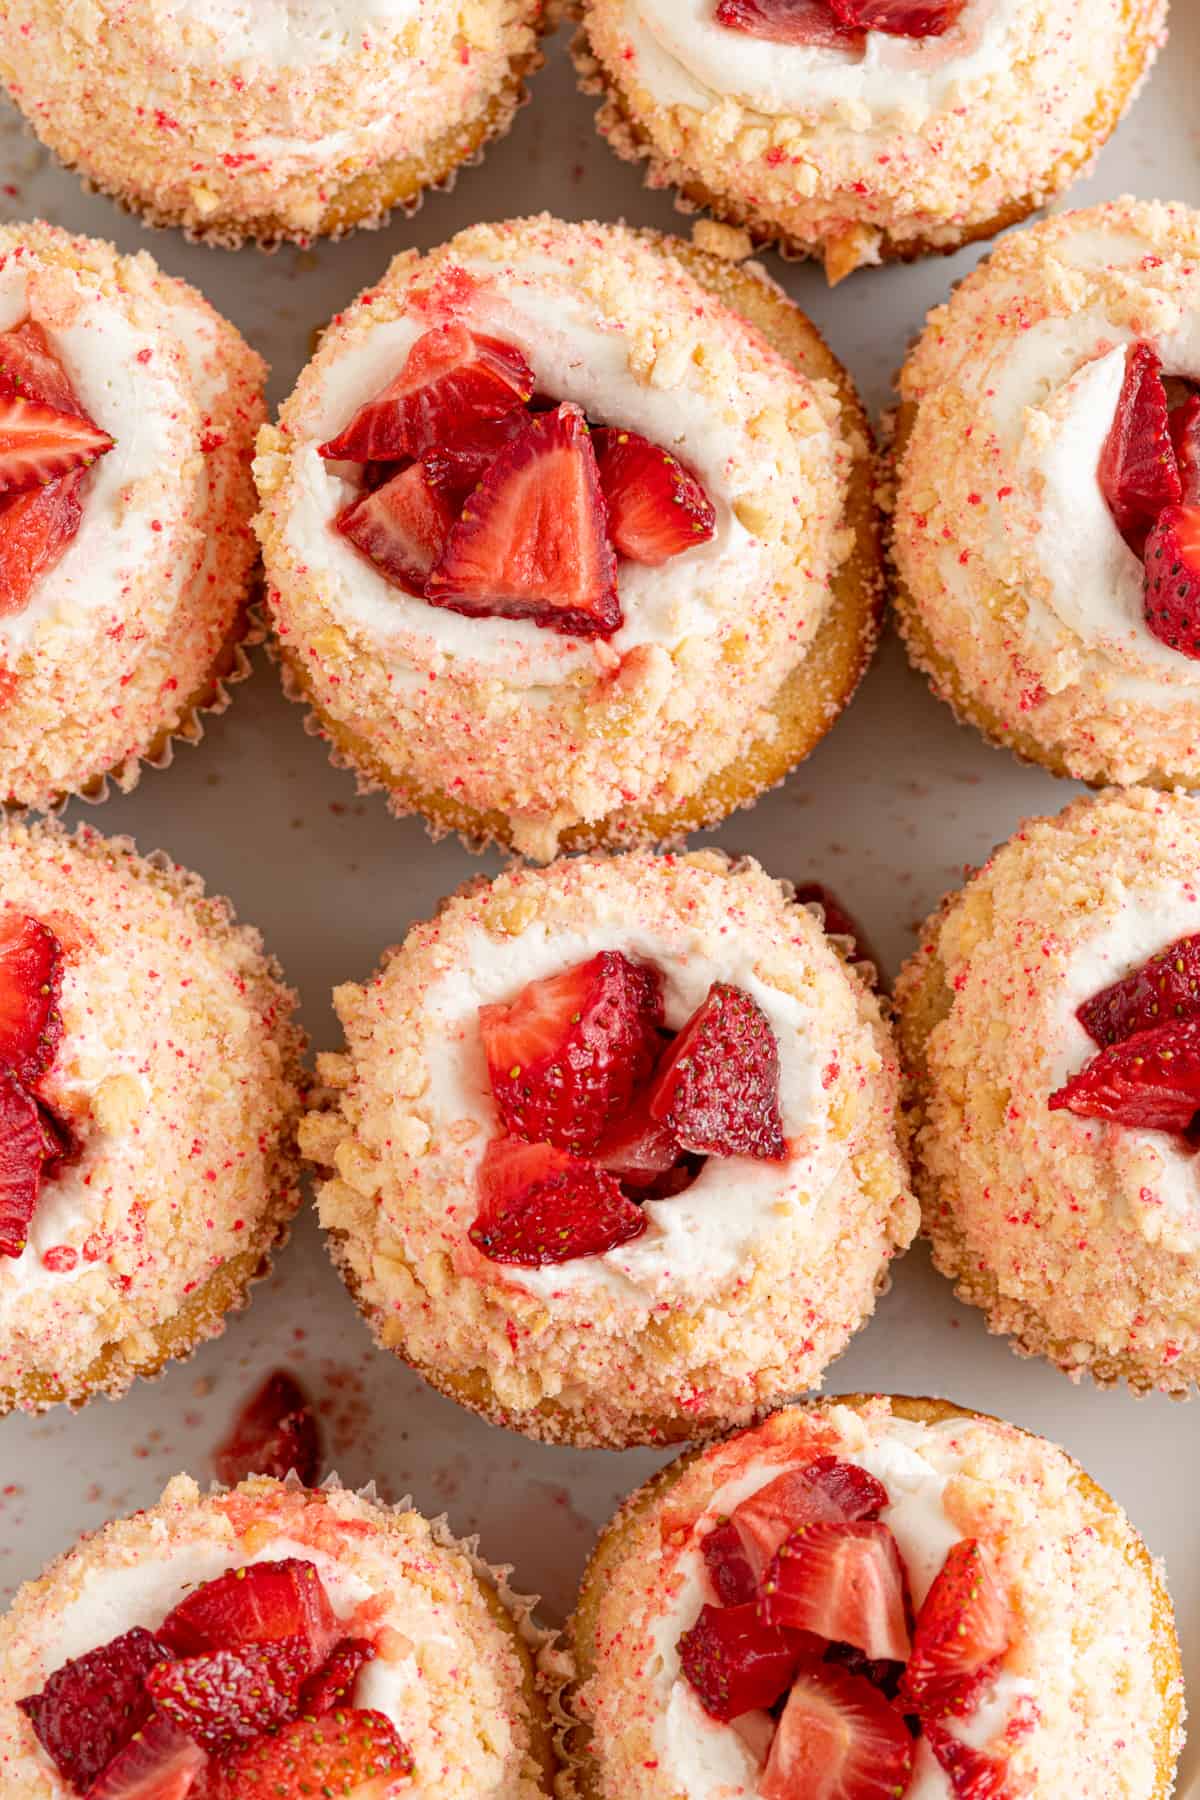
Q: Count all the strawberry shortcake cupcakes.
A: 10